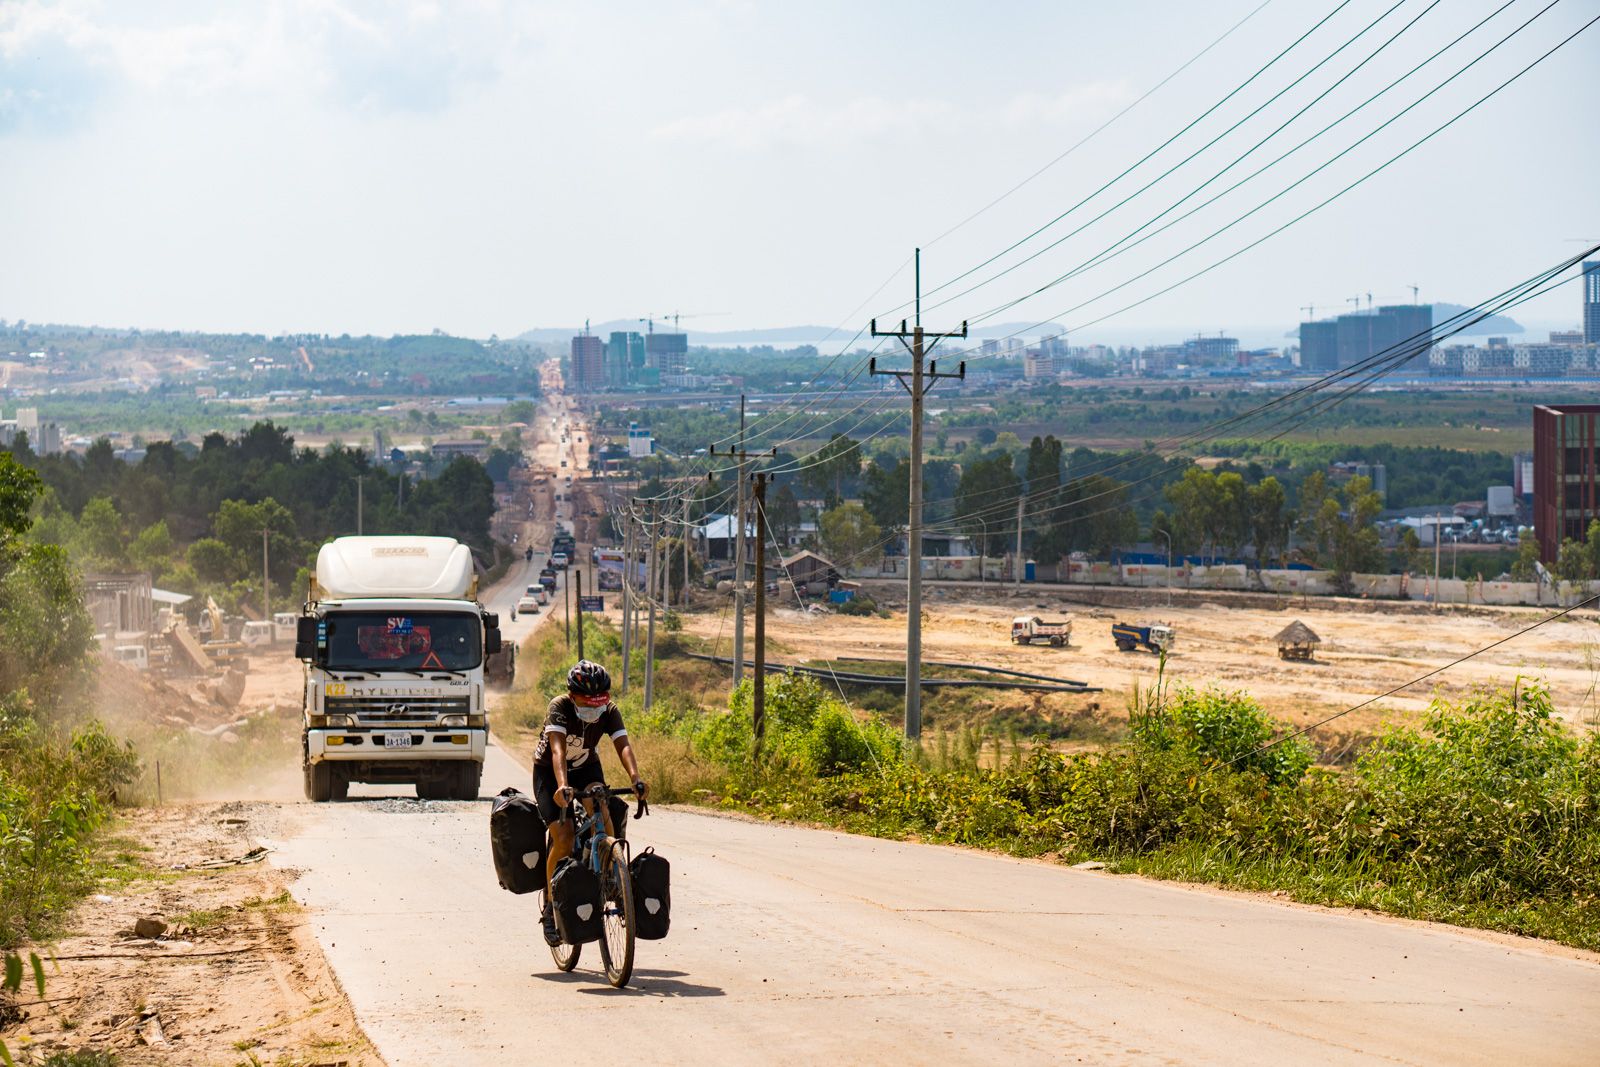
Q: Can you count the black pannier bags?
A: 4